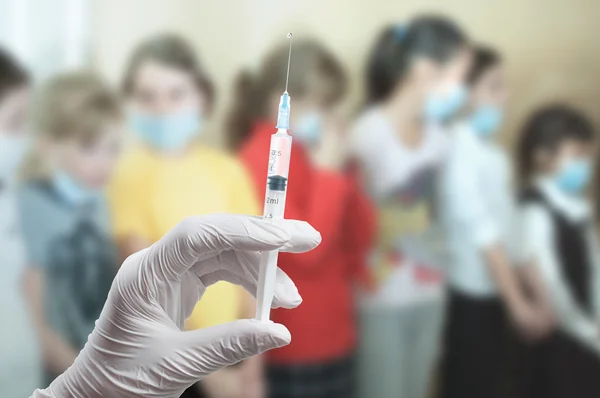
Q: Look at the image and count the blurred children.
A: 7